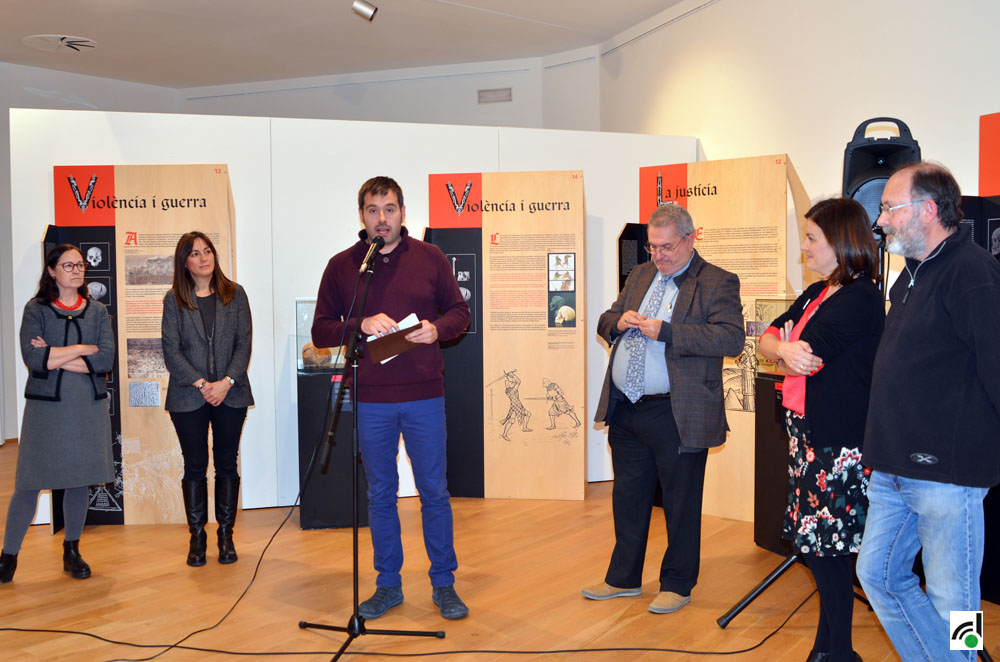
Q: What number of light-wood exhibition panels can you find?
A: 3